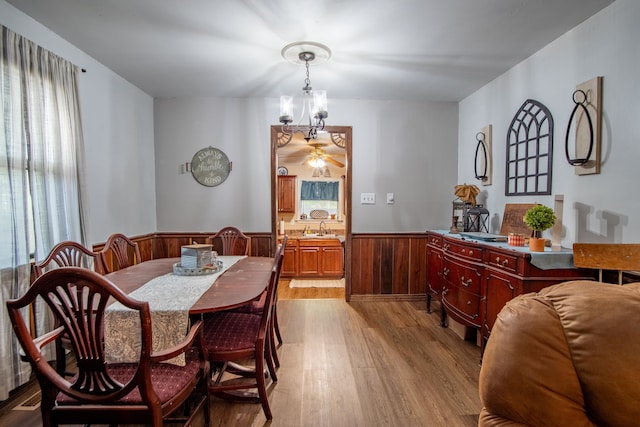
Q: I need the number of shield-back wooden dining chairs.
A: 6